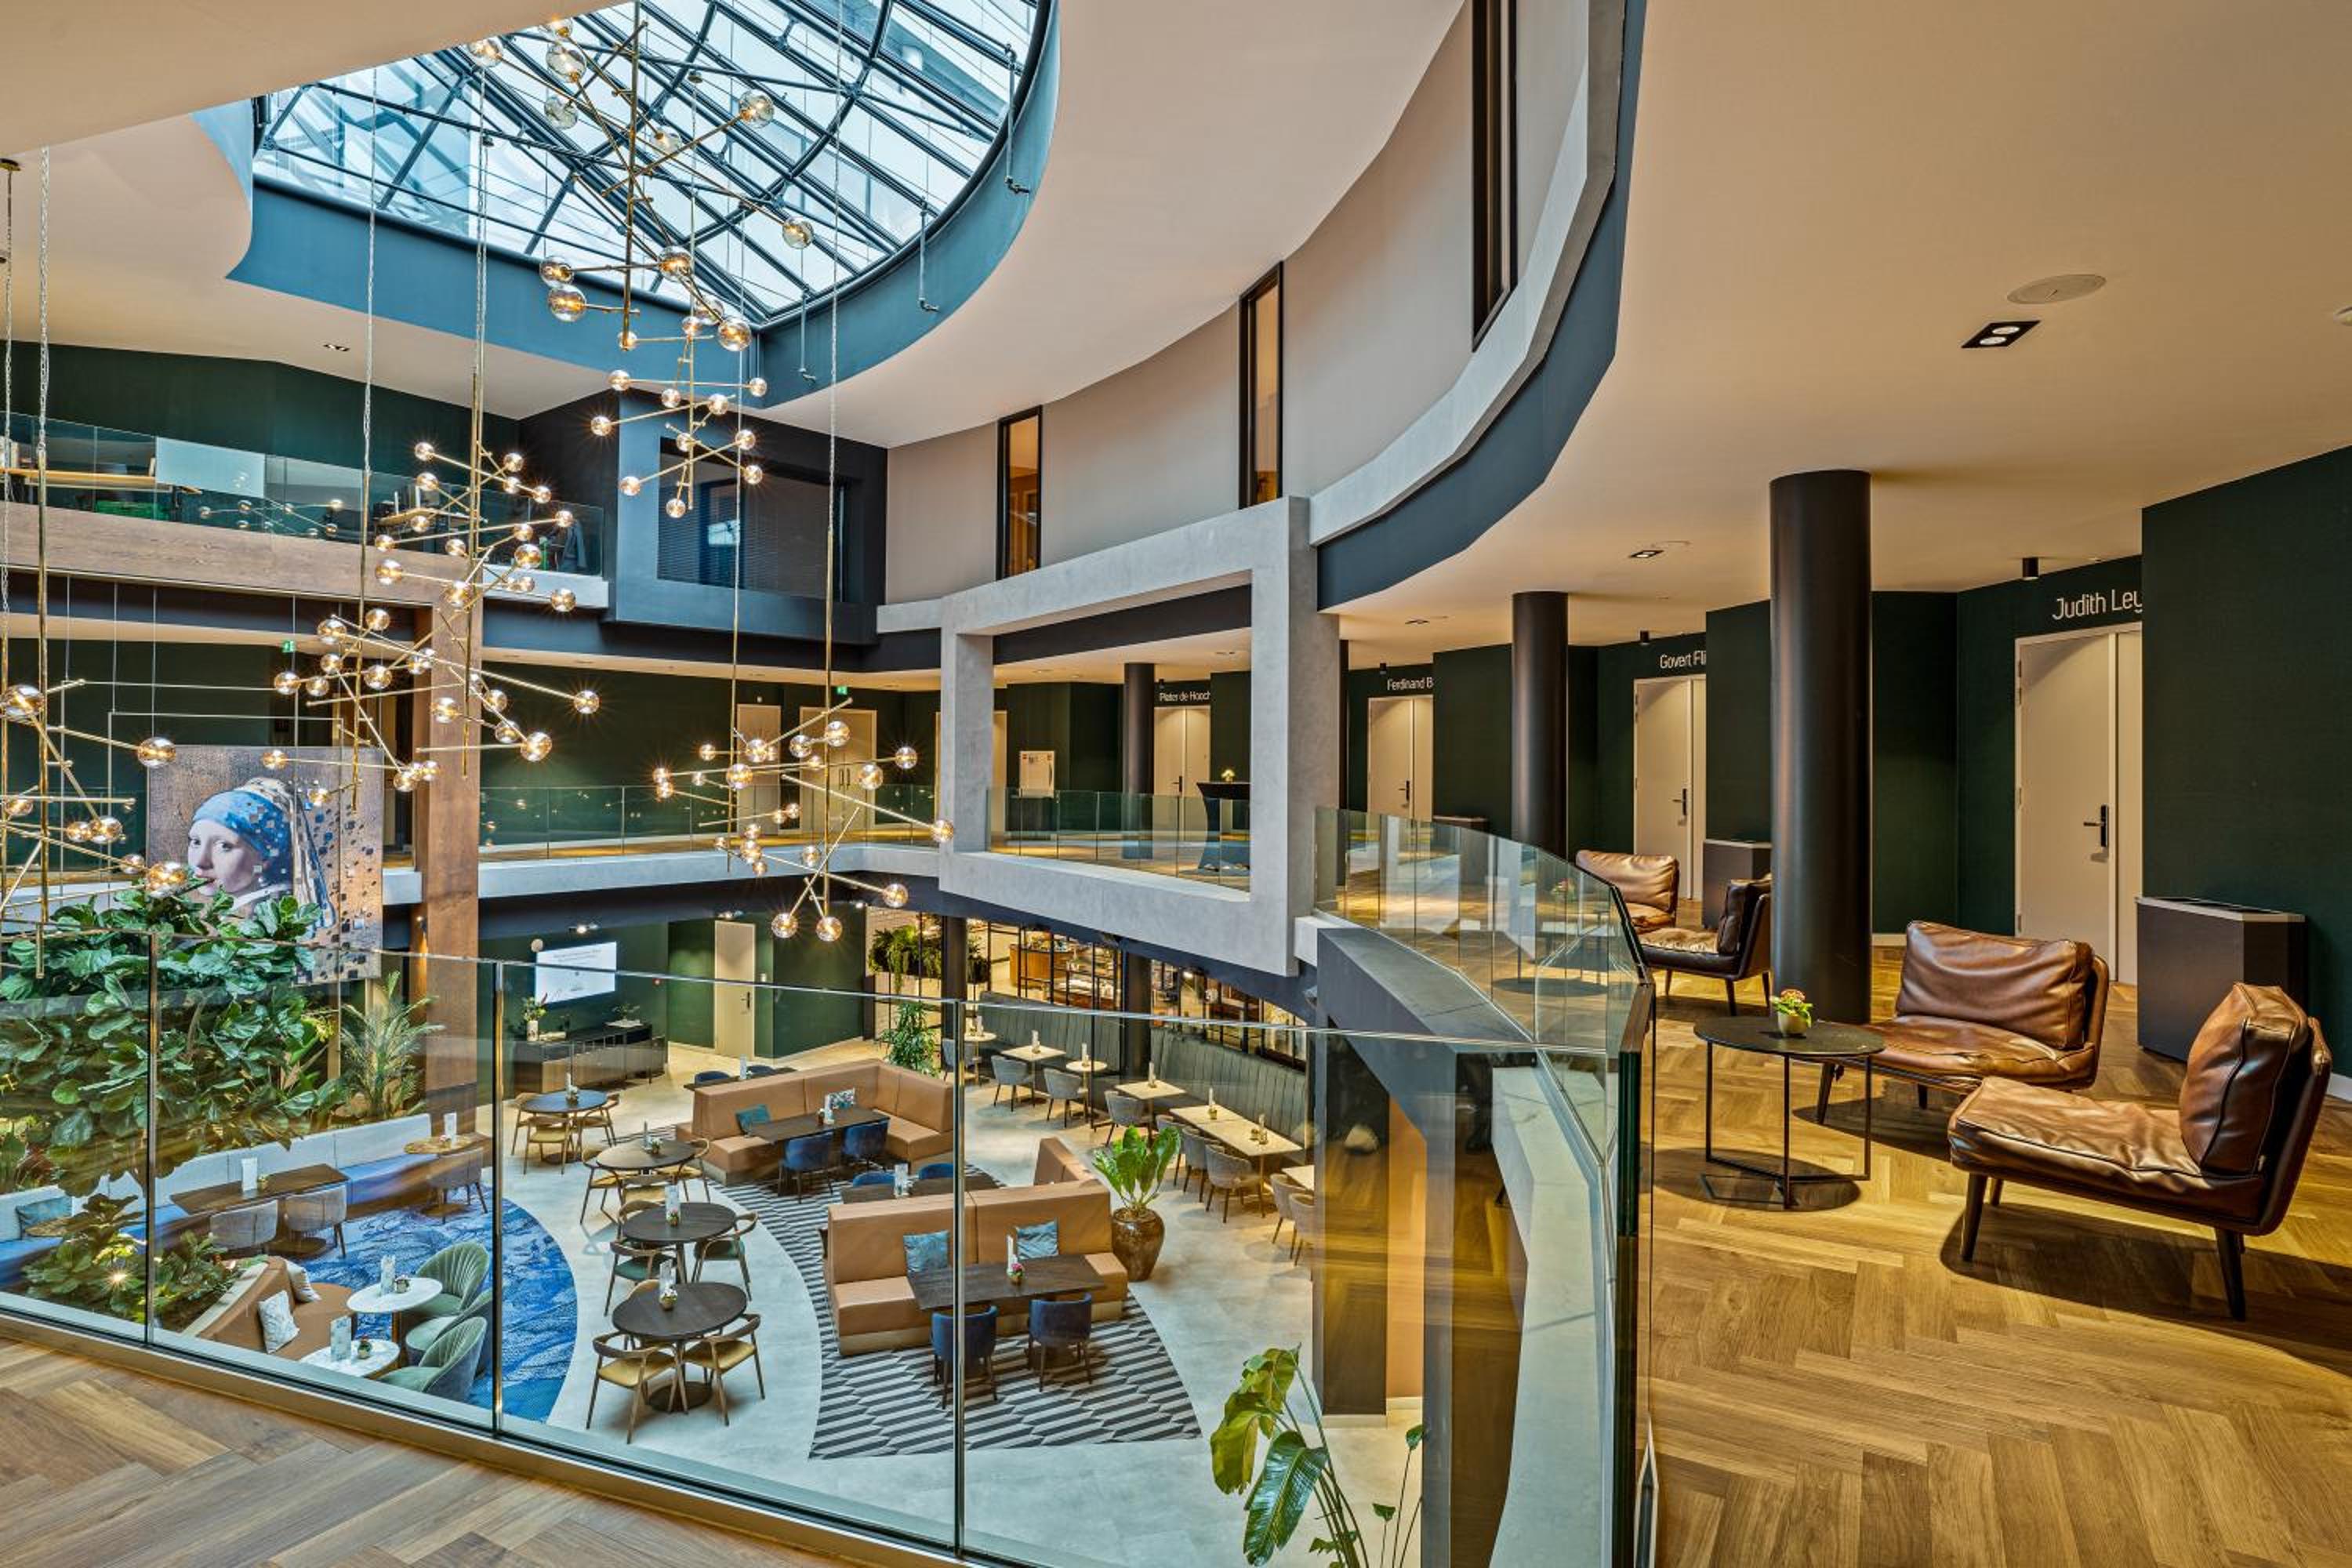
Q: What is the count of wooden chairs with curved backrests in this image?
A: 12